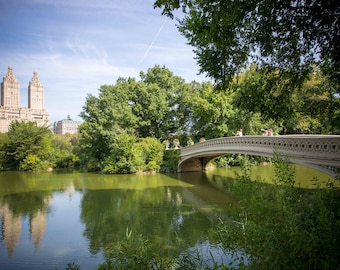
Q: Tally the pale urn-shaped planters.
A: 4